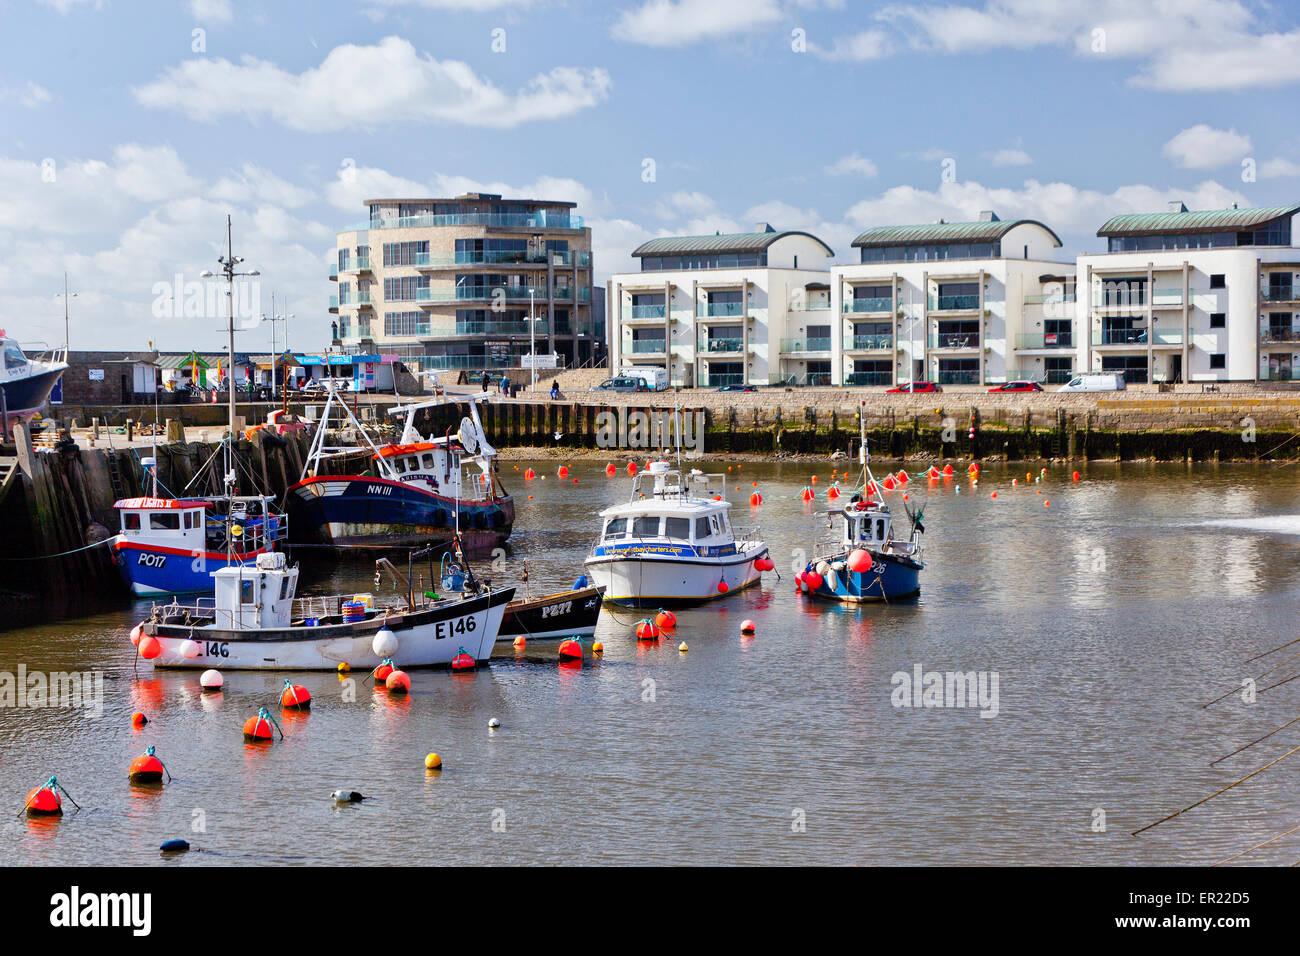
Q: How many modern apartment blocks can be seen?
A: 4